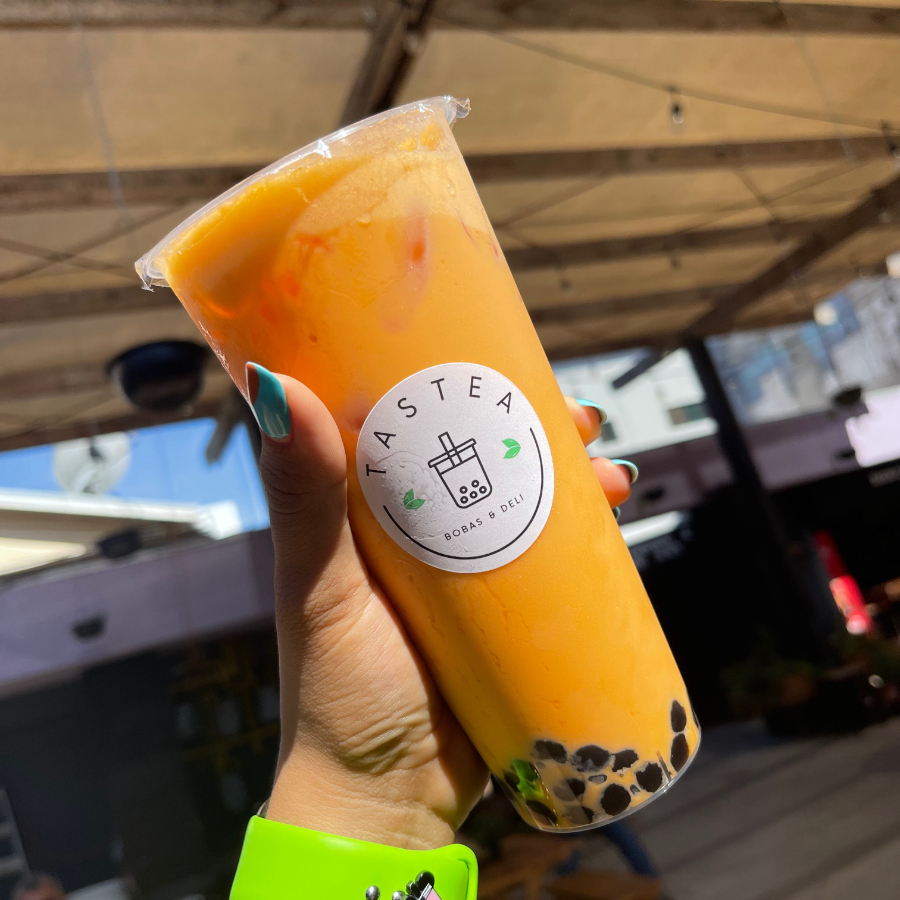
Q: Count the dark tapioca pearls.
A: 11